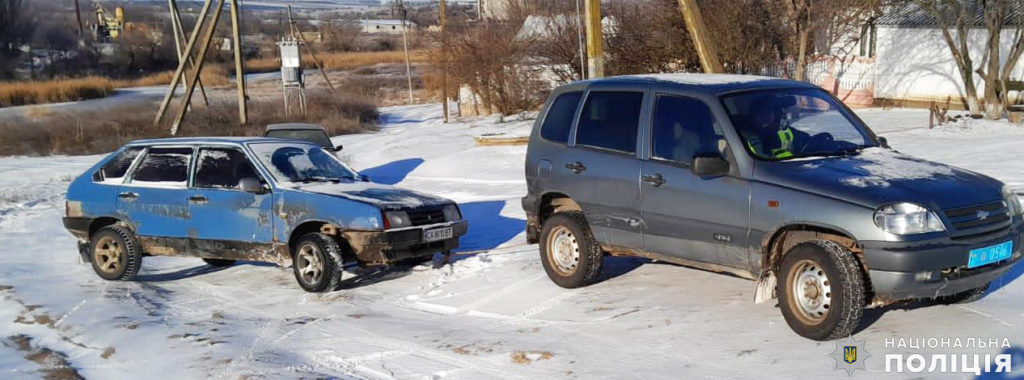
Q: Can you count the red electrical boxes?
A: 0